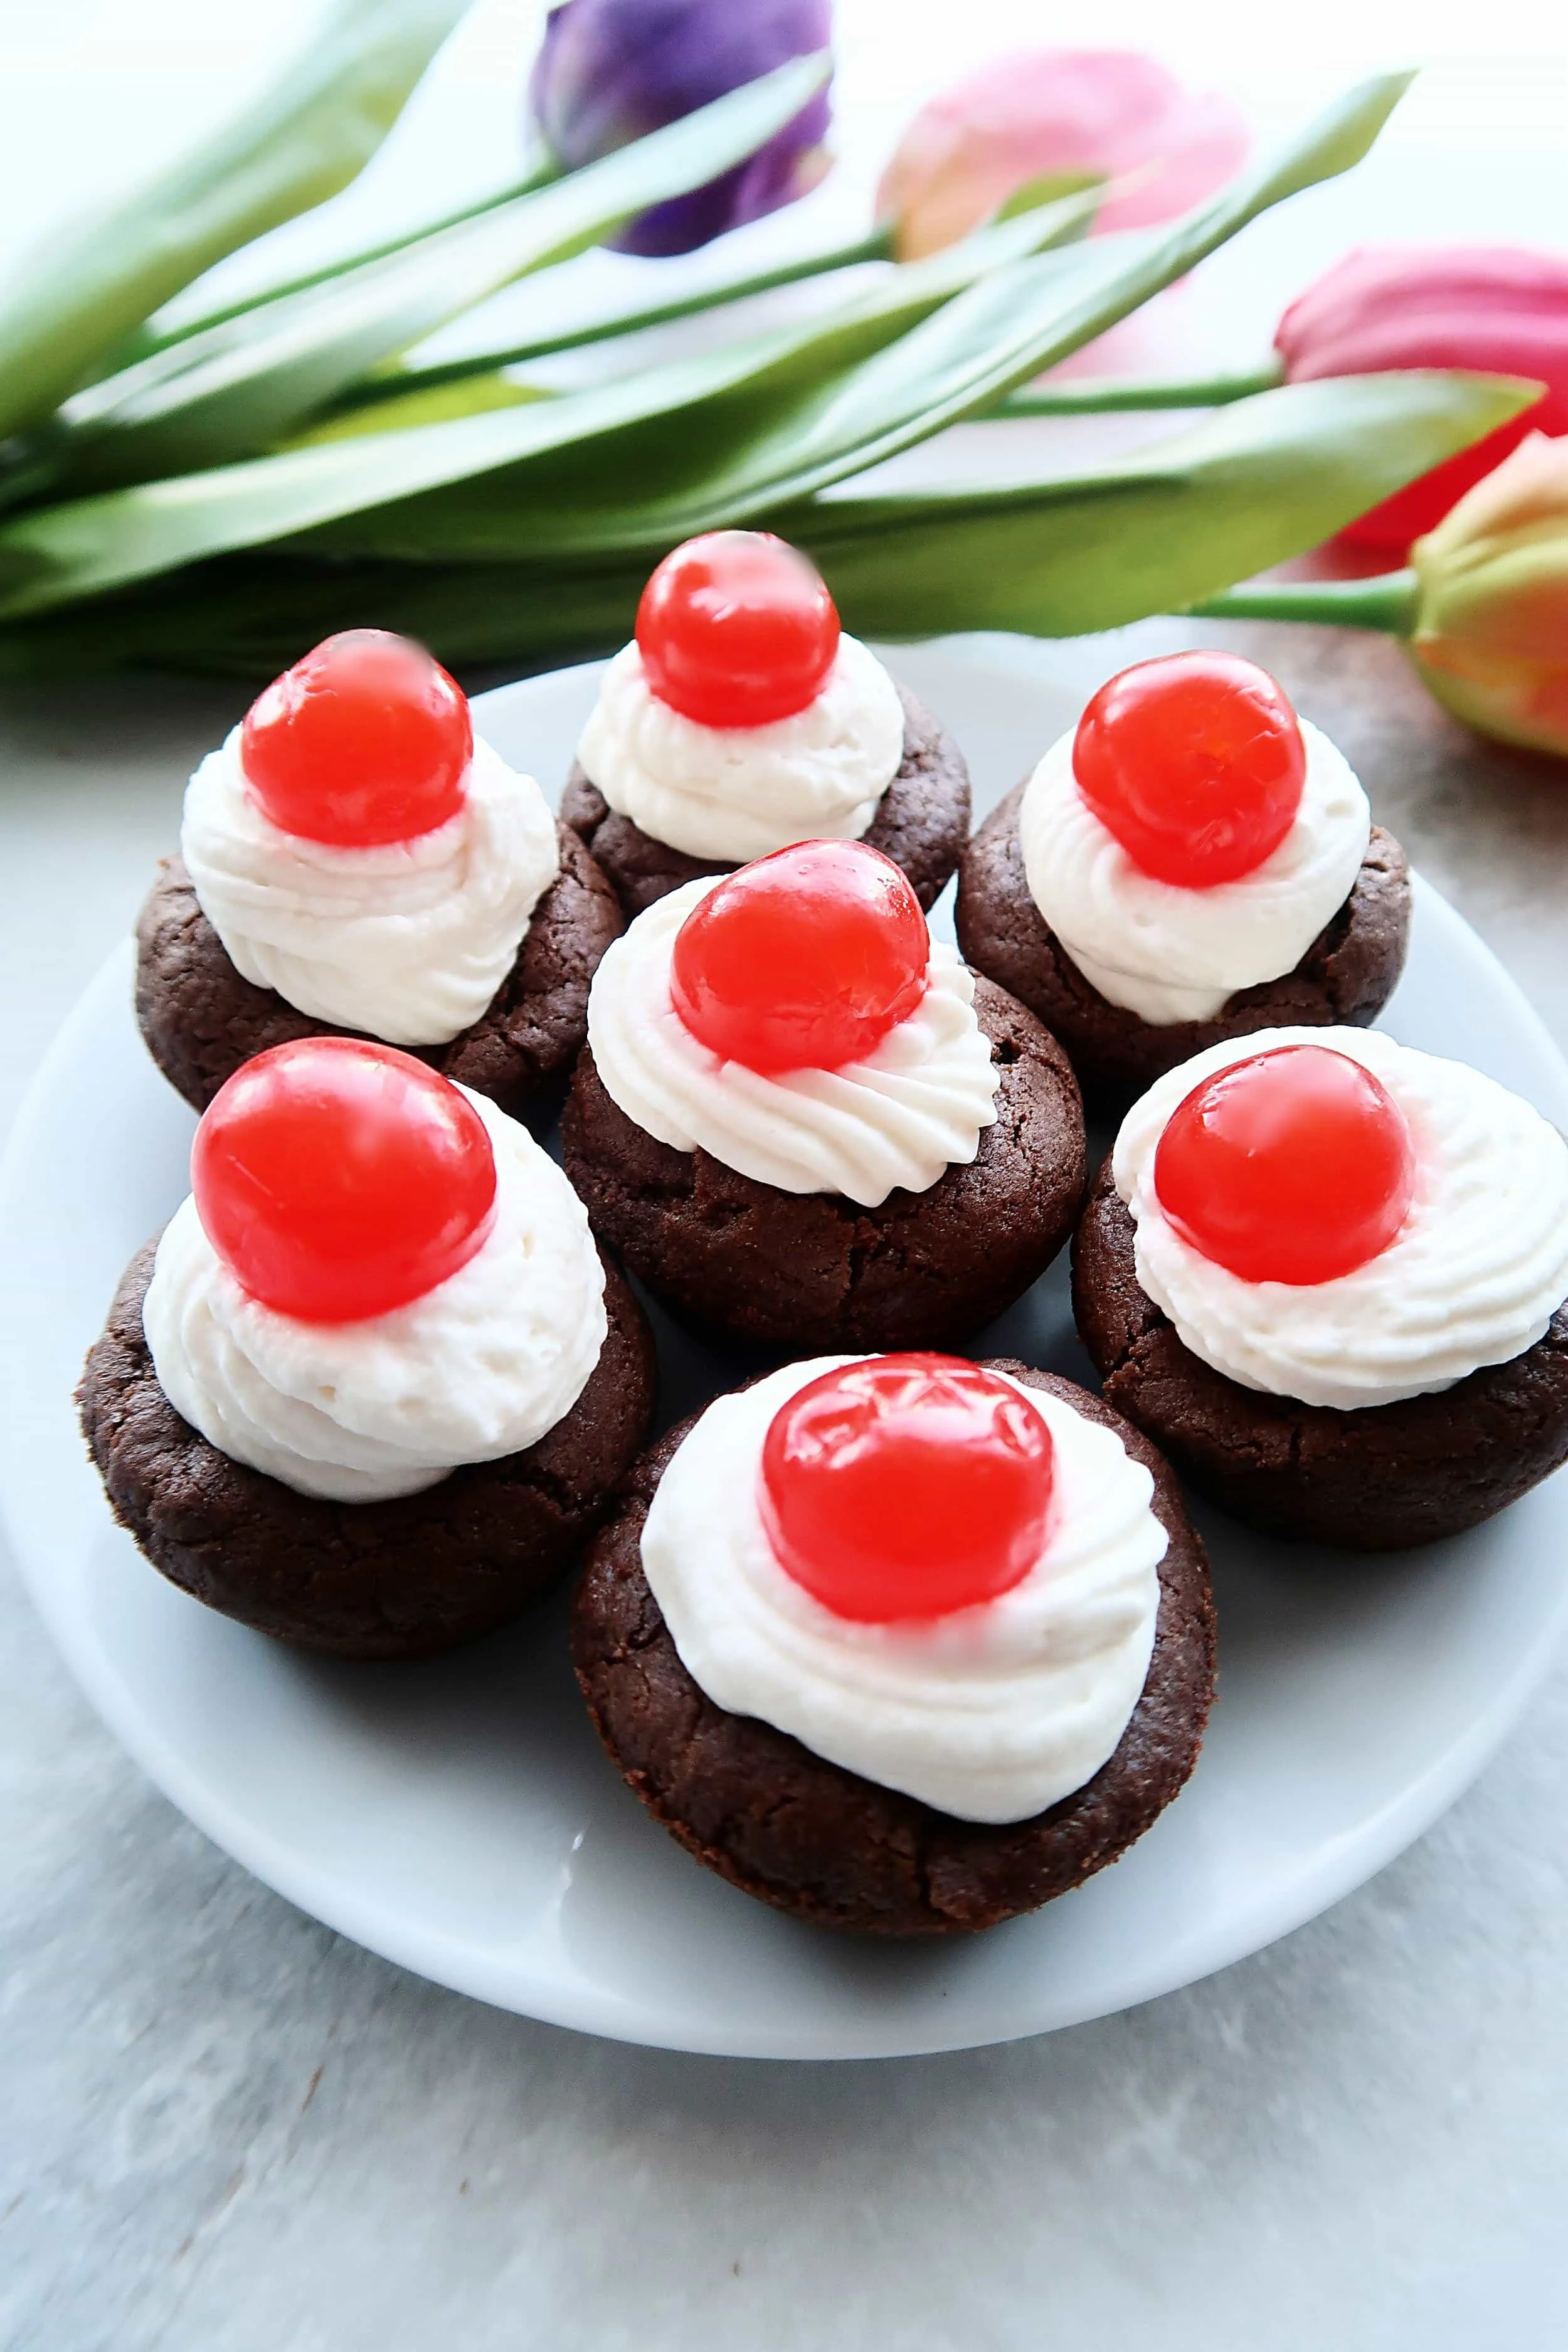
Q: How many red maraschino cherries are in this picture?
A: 7